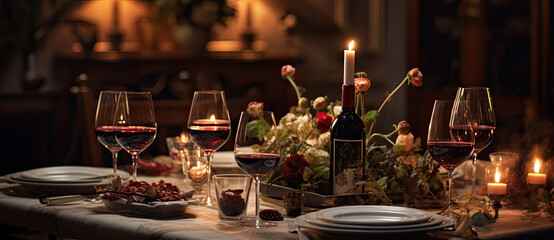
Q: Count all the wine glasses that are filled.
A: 6